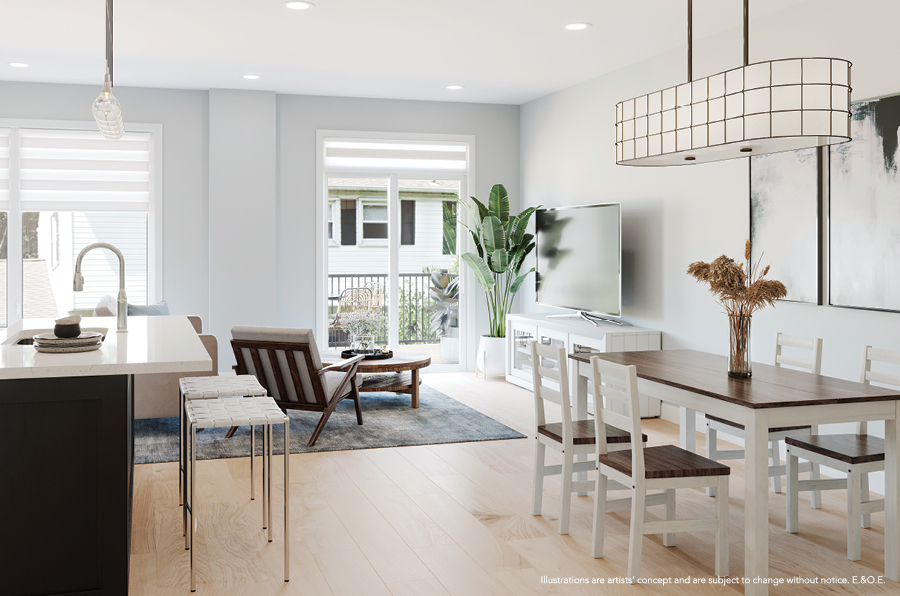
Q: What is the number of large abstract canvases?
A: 2